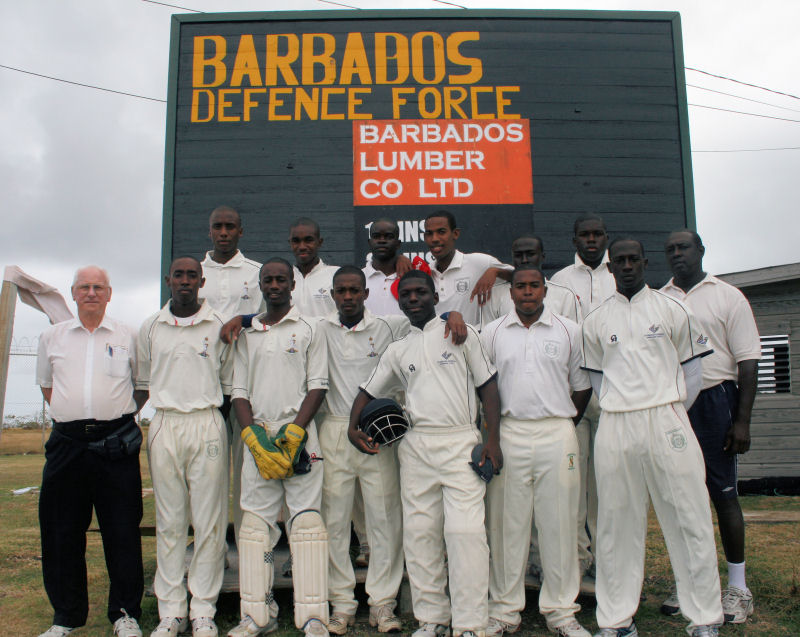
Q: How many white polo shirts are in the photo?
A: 13